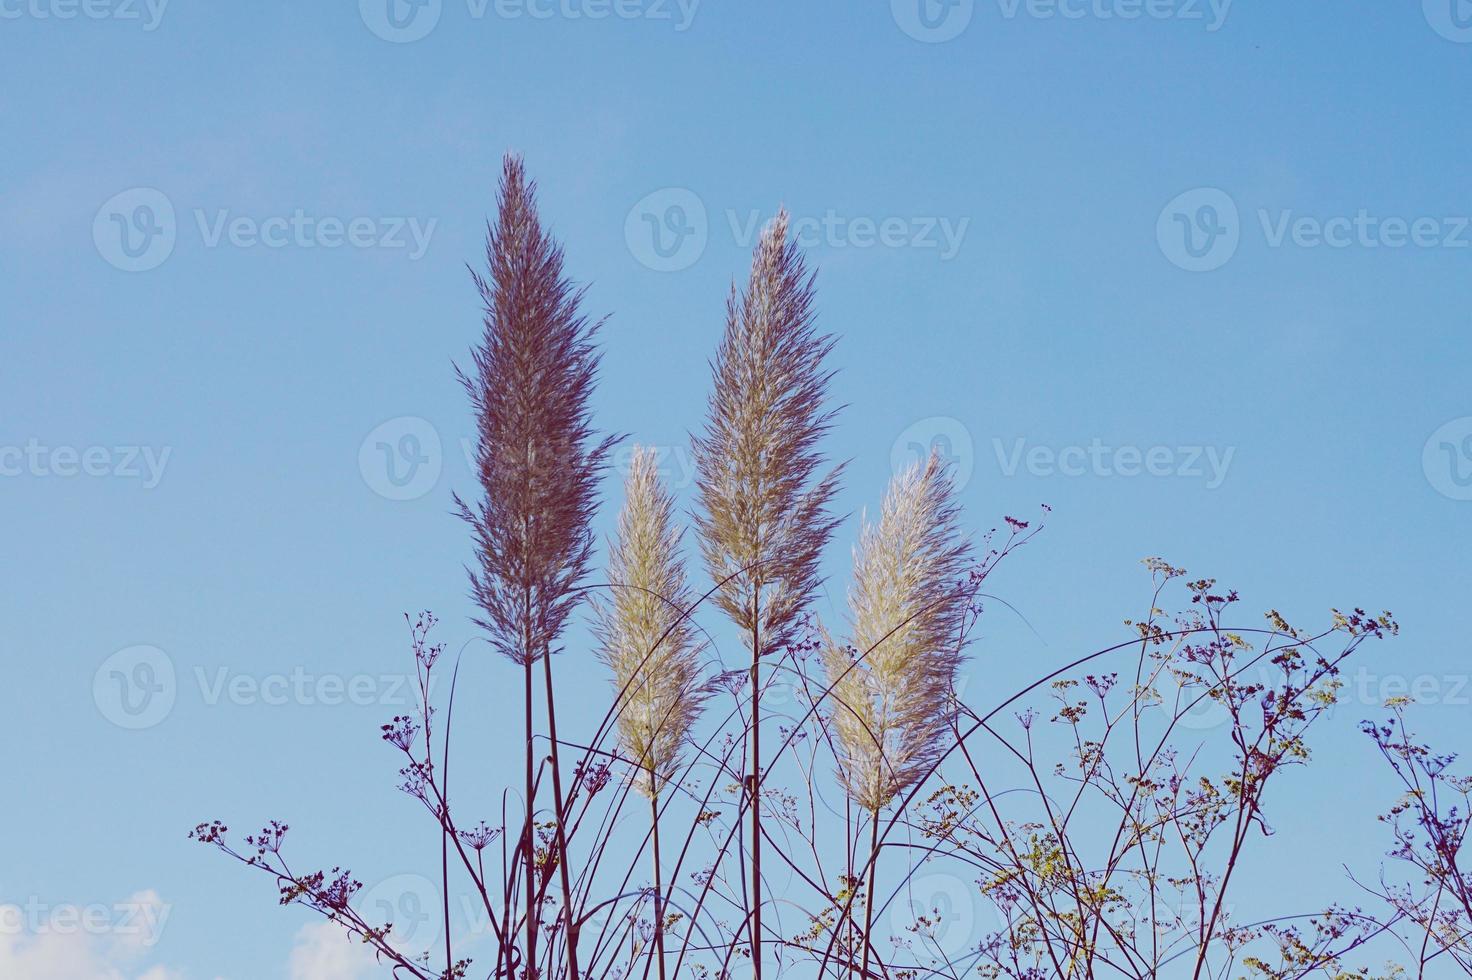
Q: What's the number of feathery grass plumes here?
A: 4